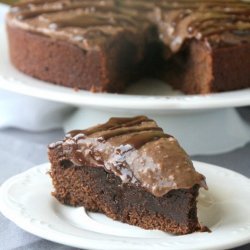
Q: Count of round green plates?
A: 0